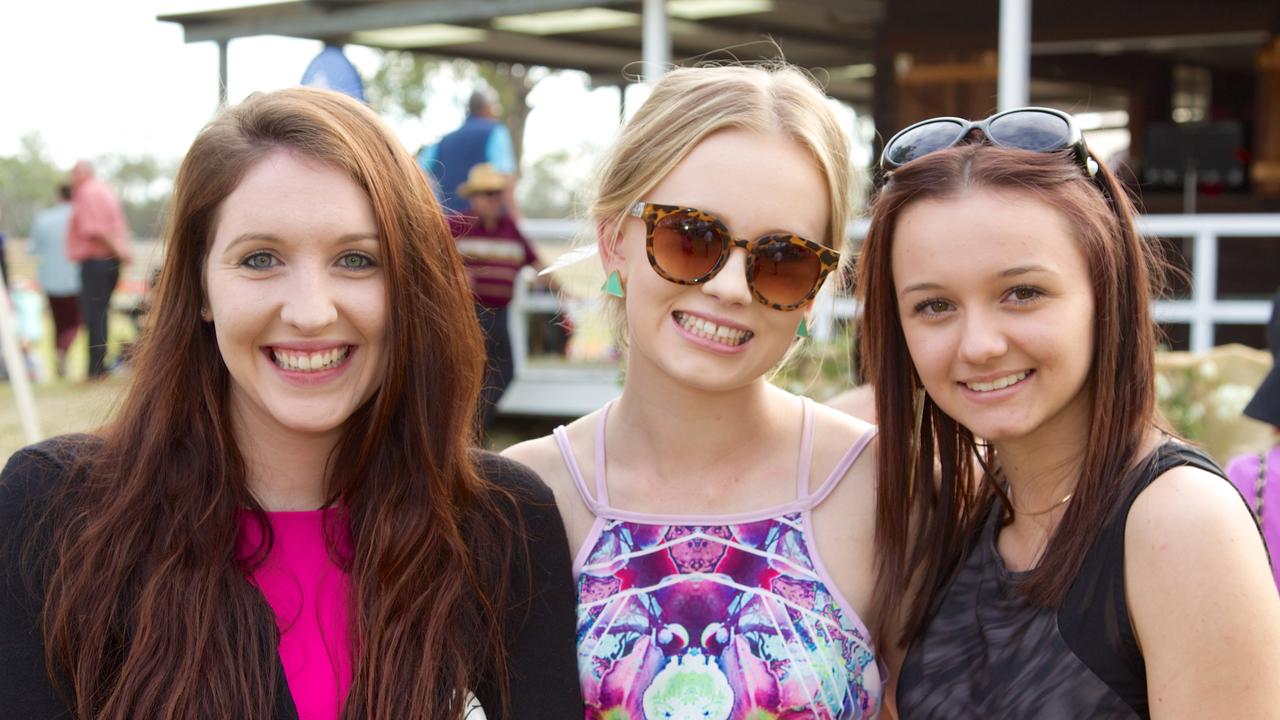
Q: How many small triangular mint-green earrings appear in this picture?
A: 2